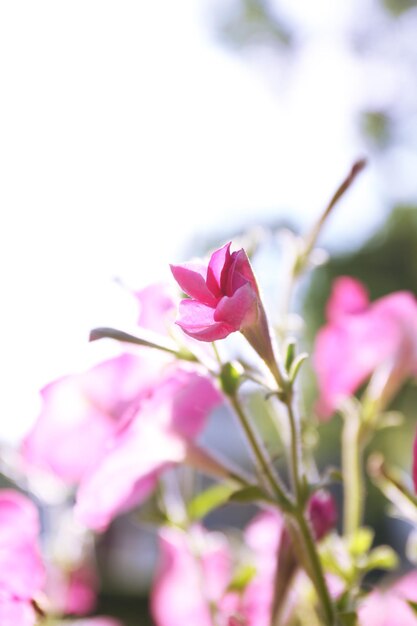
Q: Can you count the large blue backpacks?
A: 0